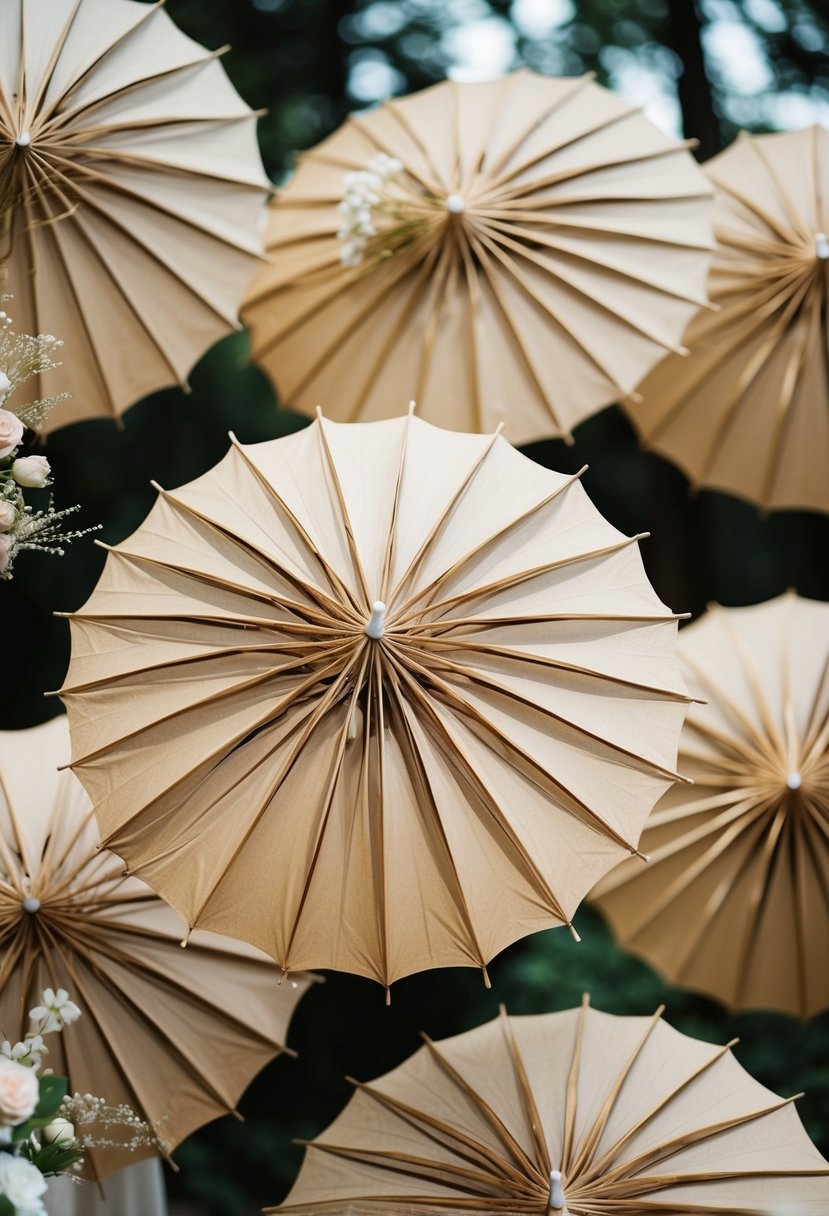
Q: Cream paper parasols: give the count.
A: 7